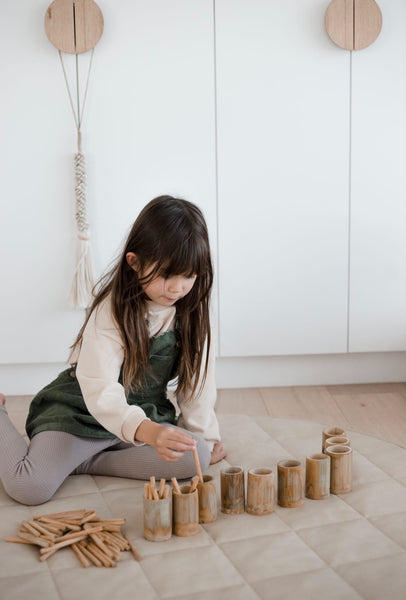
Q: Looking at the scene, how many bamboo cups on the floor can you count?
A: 10